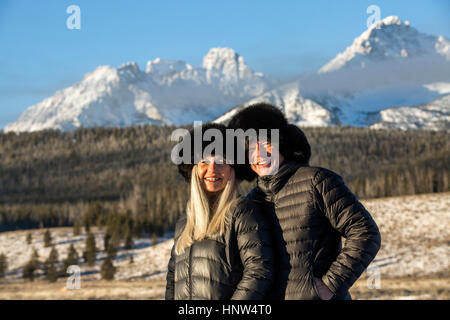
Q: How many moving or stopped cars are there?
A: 0